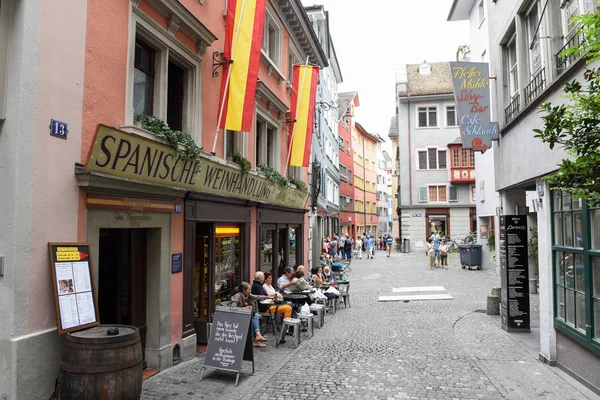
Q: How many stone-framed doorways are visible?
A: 1